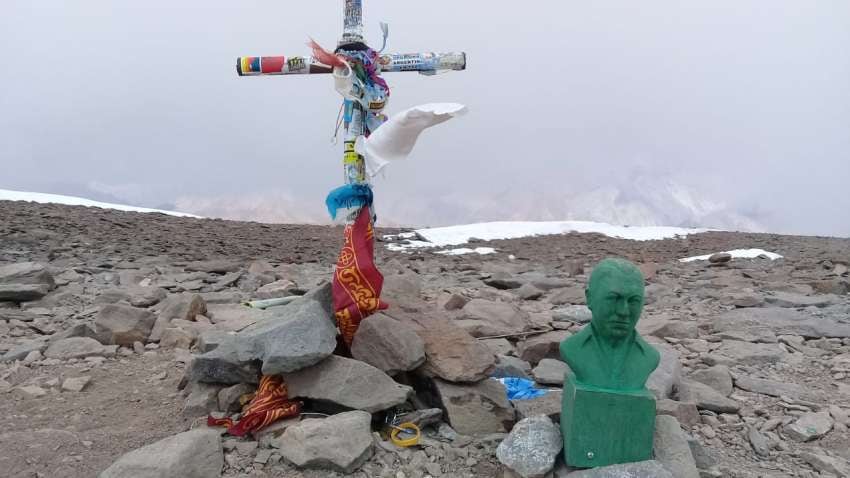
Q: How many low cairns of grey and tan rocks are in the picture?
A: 1